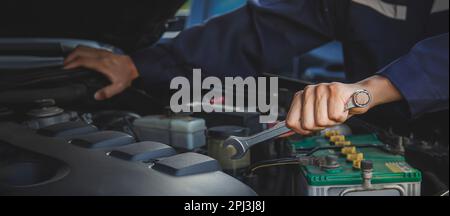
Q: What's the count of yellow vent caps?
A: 6